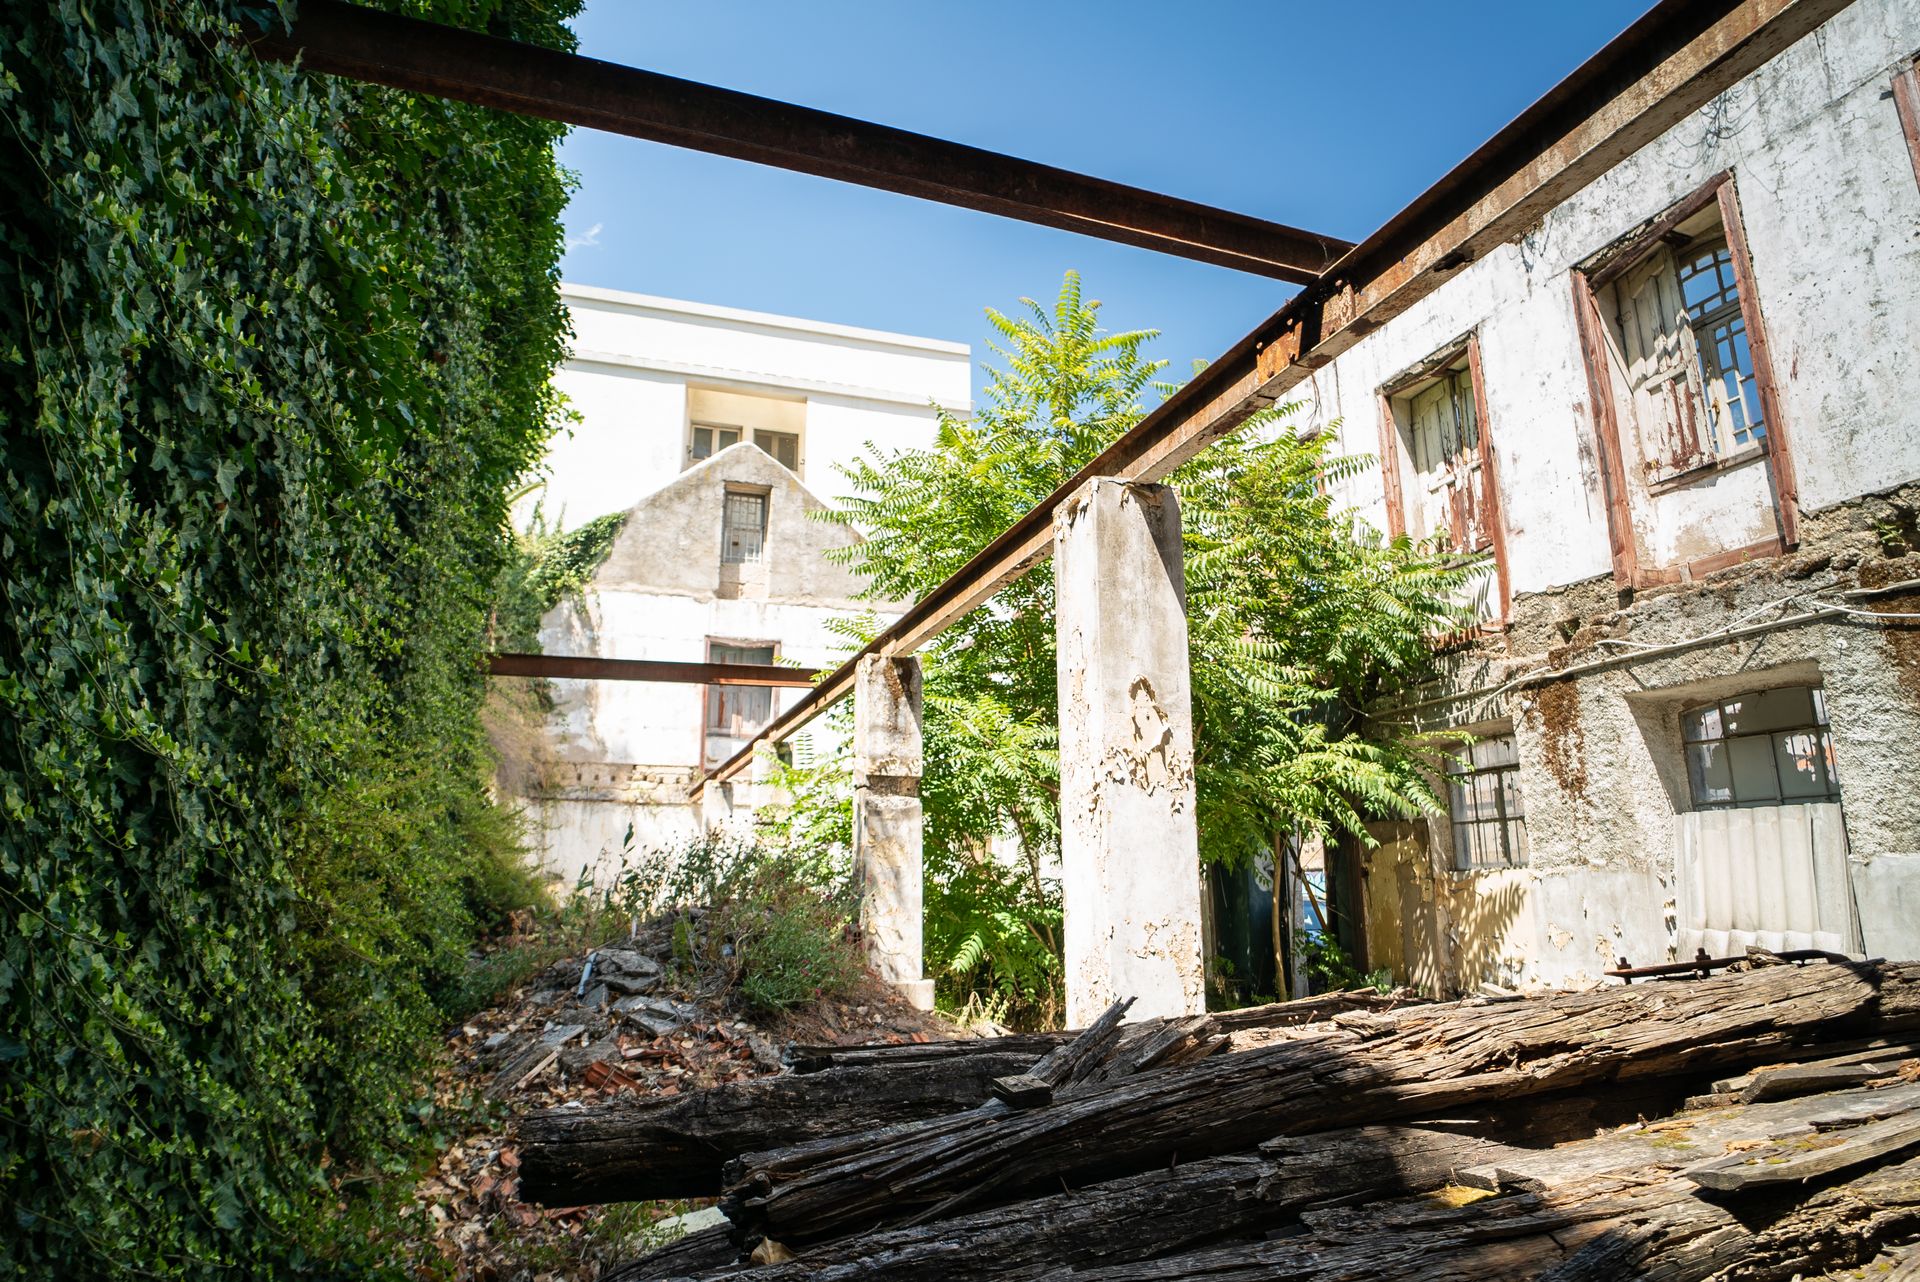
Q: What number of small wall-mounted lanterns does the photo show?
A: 0